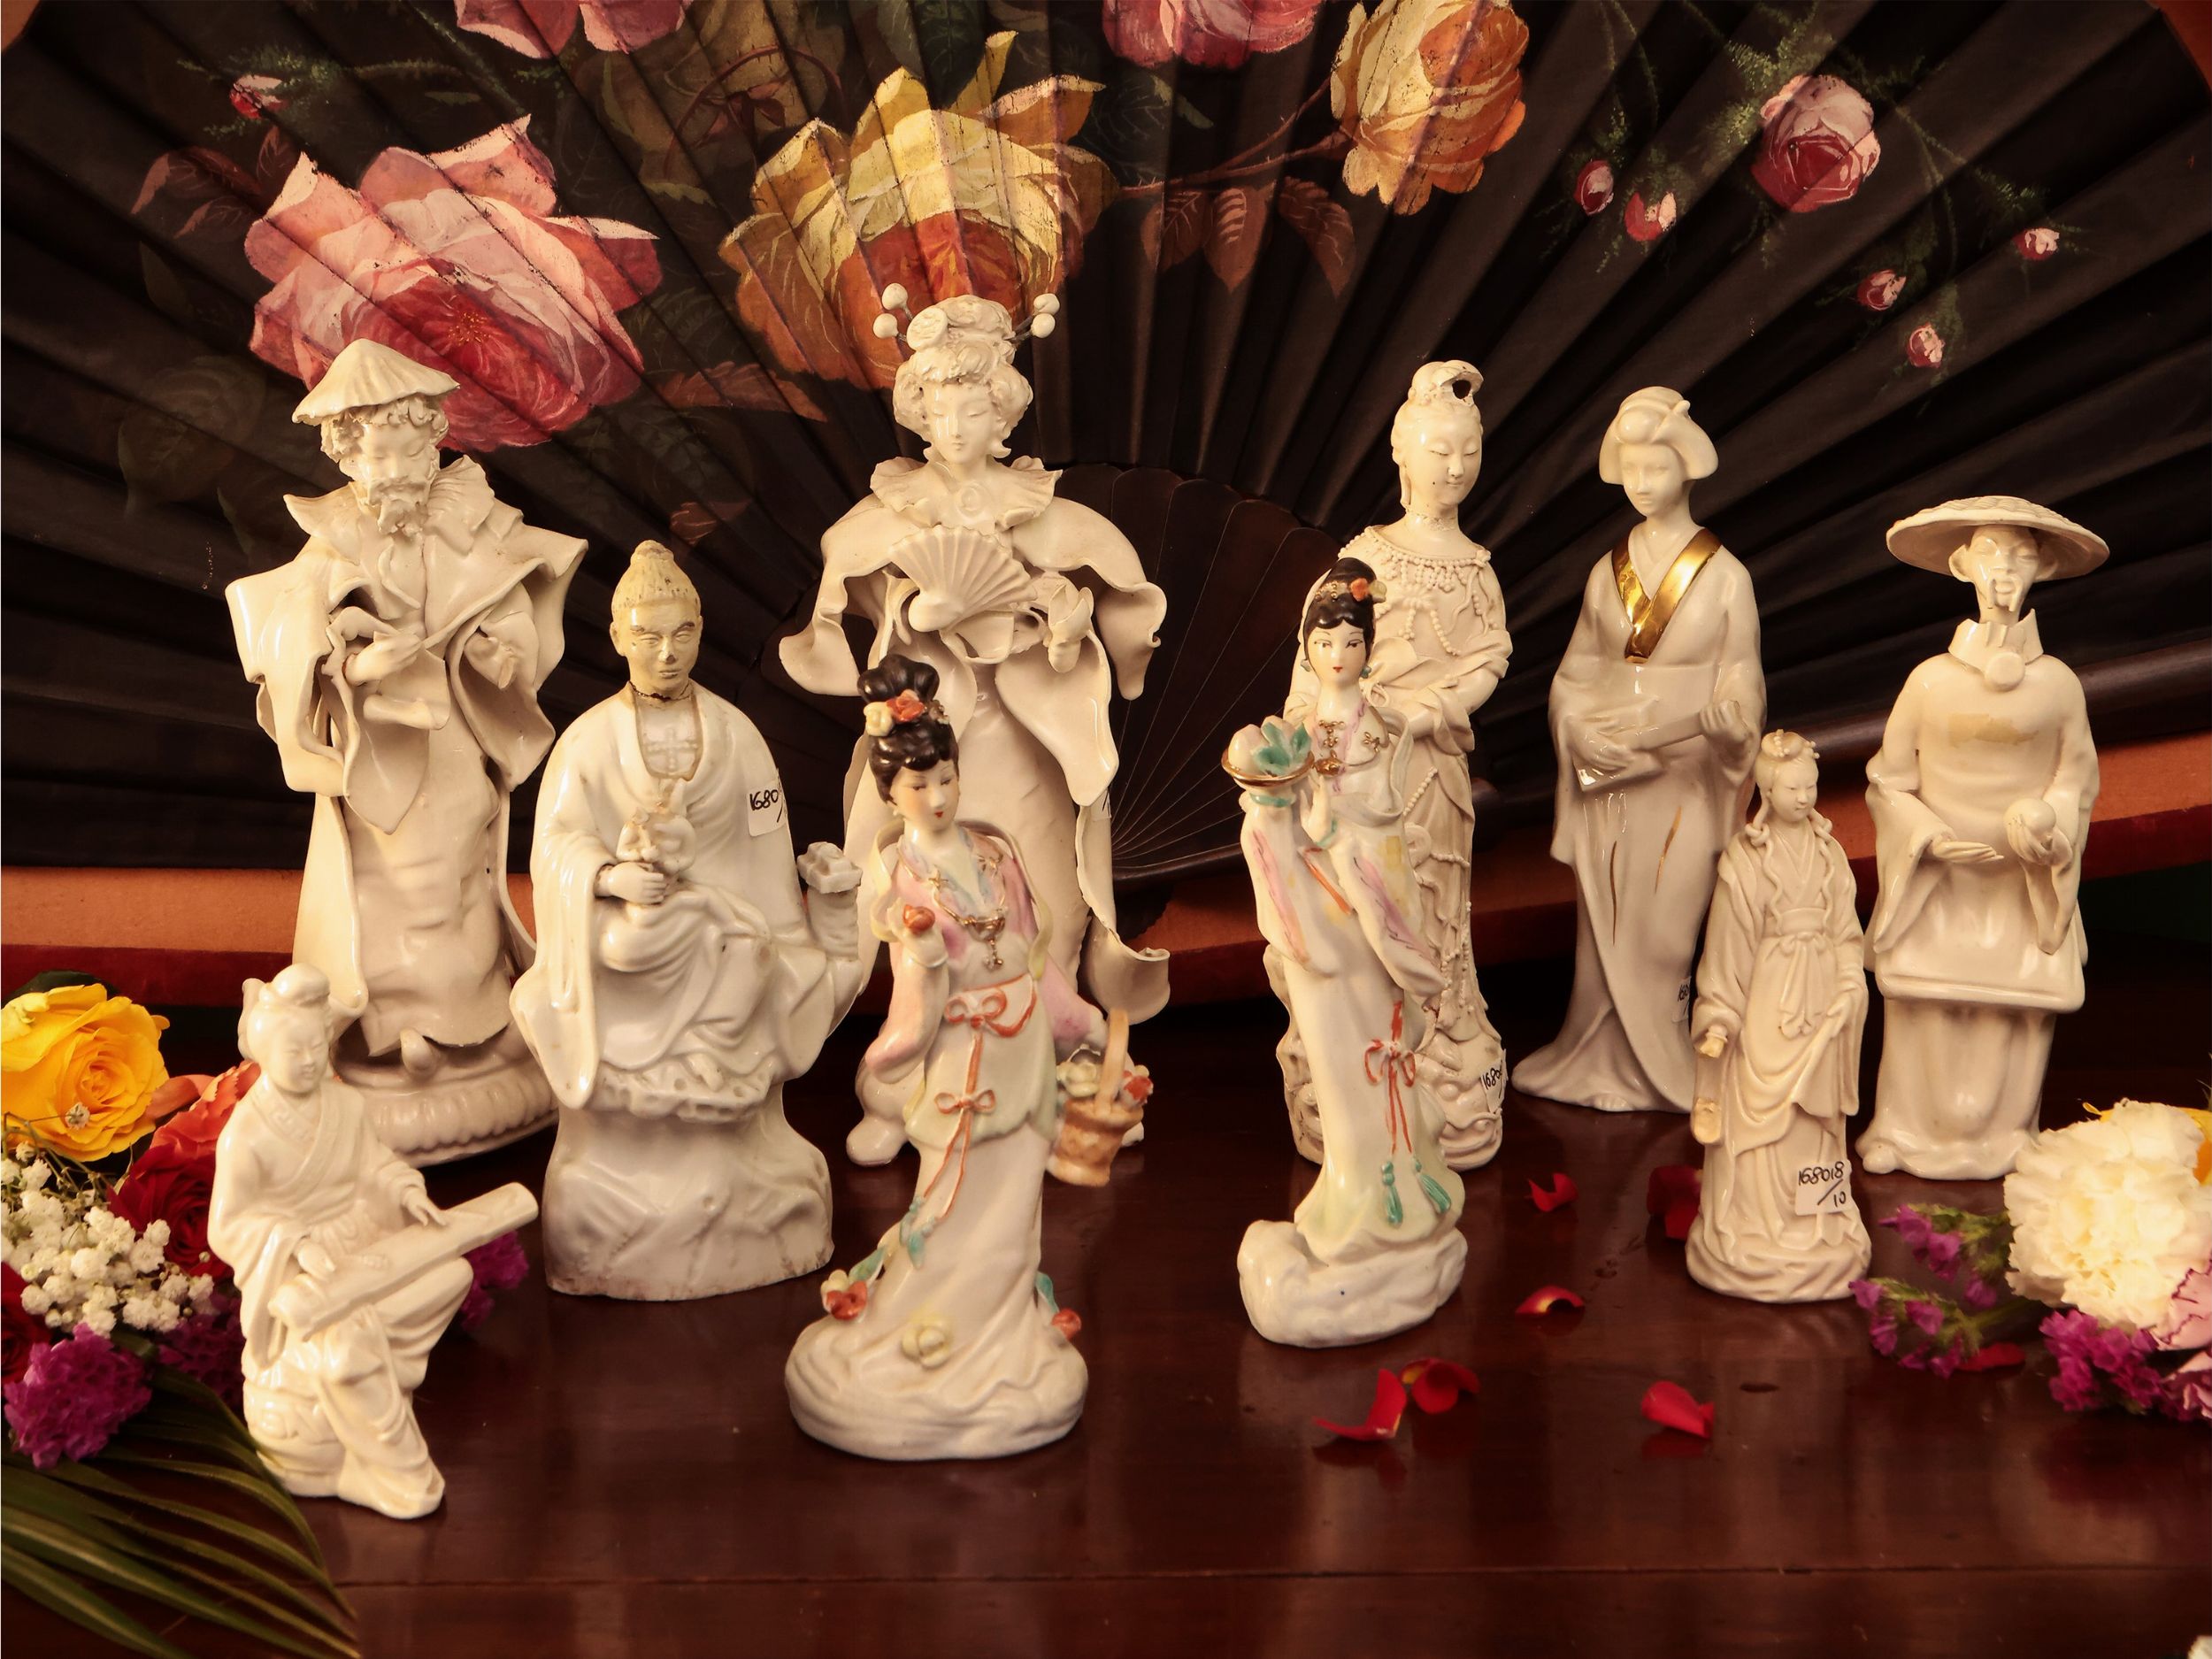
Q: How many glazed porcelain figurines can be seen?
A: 10